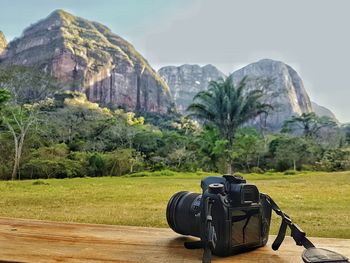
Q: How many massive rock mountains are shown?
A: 3